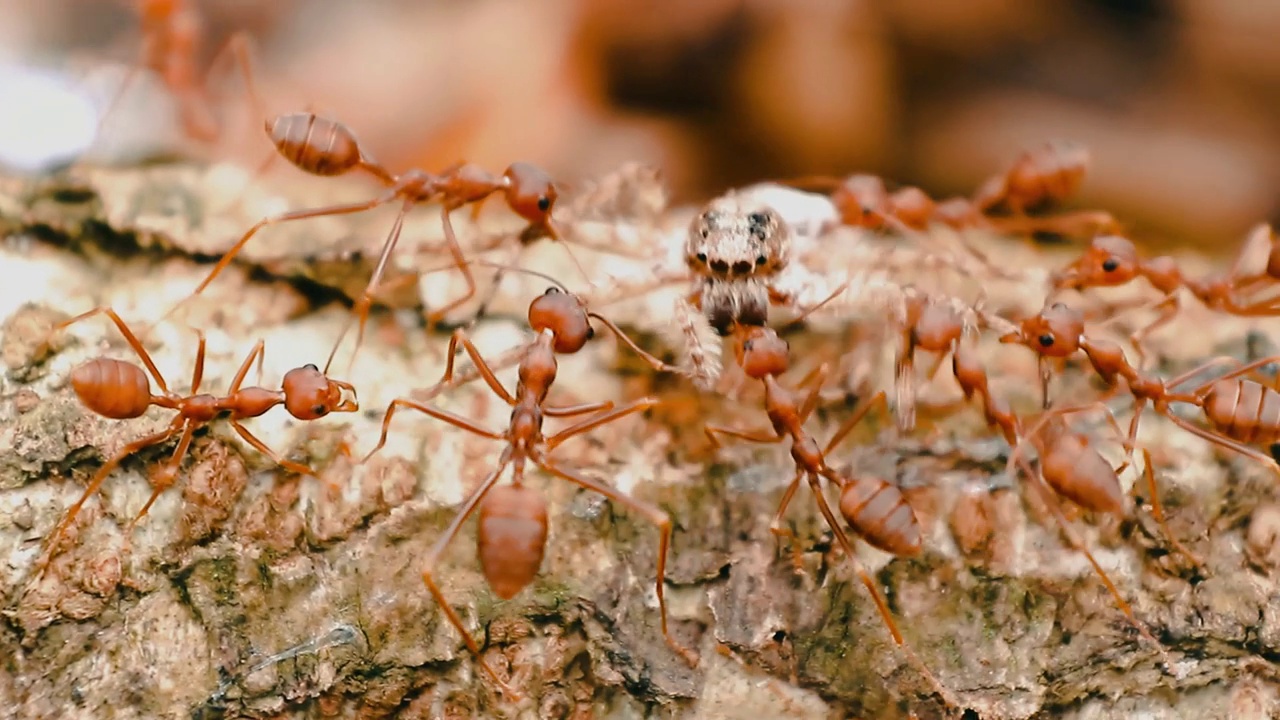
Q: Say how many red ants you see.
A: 9